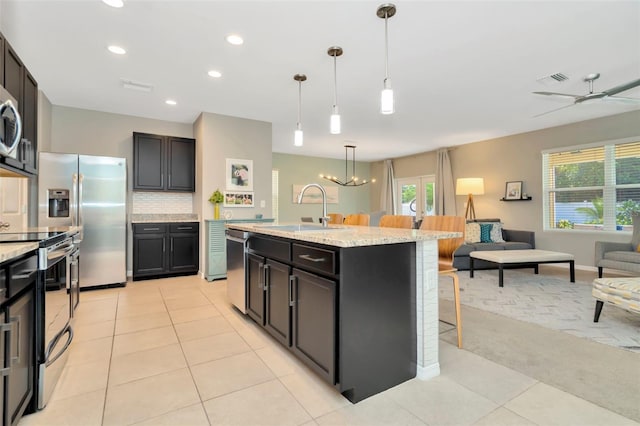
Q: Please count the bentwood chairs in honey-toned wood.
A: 4